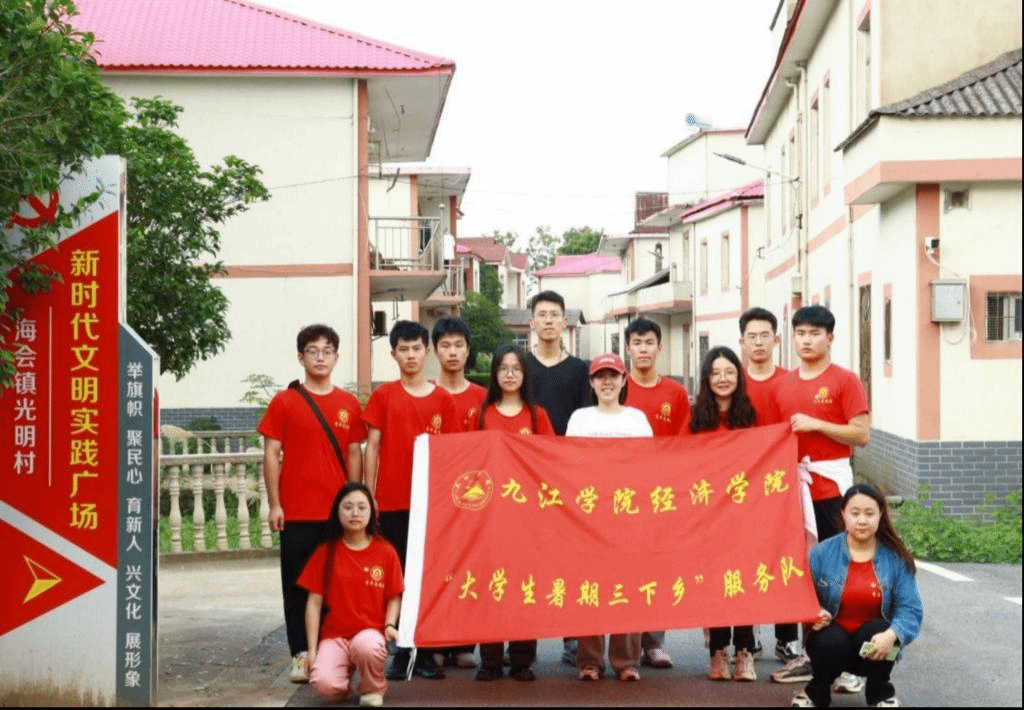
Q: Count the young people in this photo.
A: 12